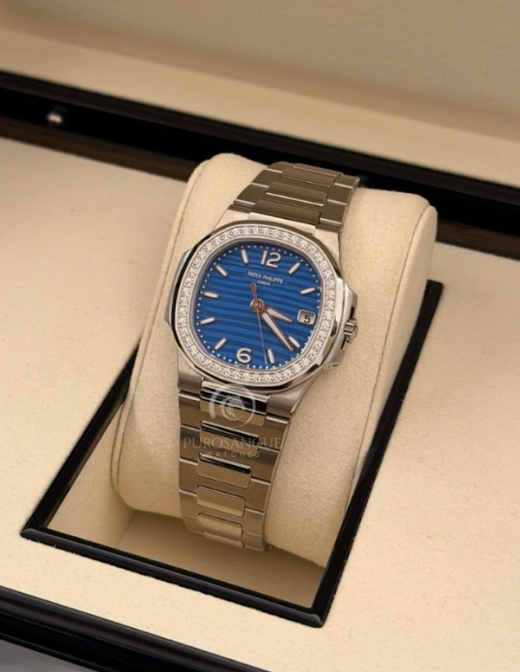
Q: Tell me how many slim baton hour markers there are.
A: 9